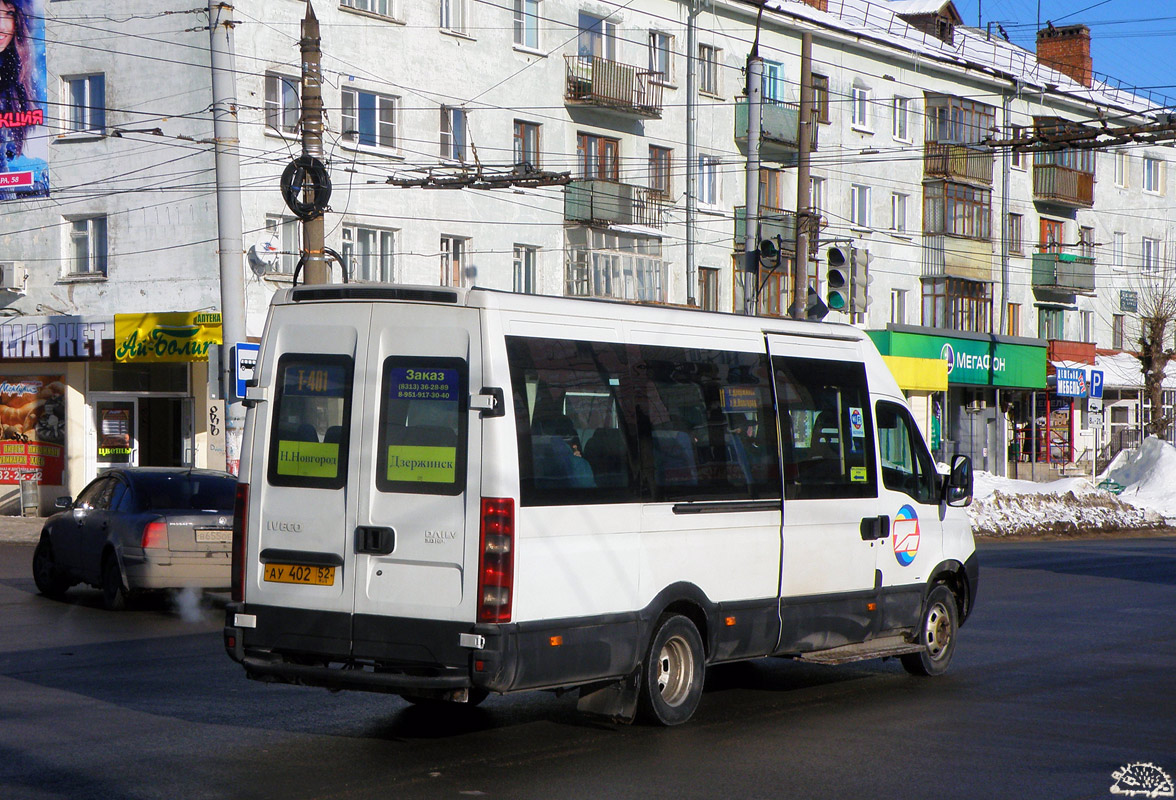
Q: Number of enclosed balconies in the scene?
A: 6